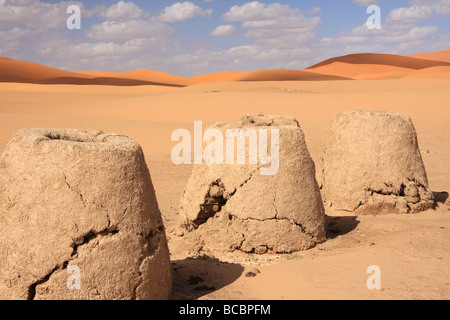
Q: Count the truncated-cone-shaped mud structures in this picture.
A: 3